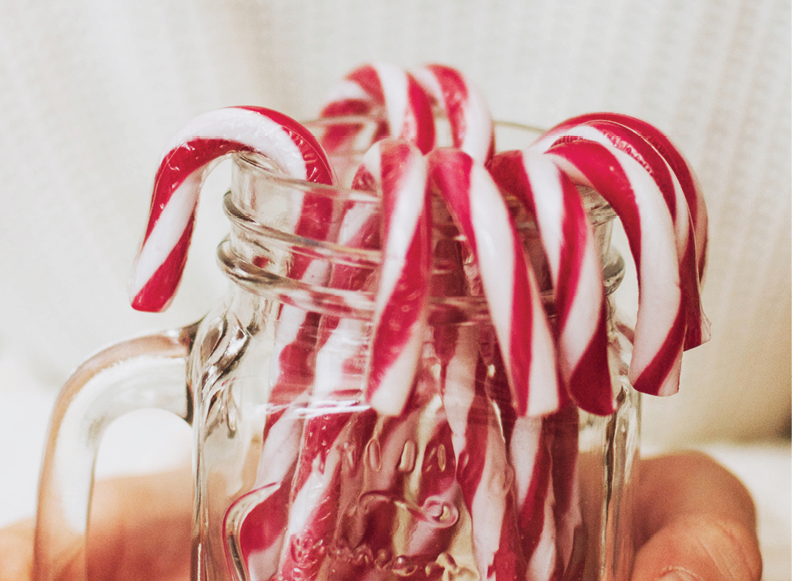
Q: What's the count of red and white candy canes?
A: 9